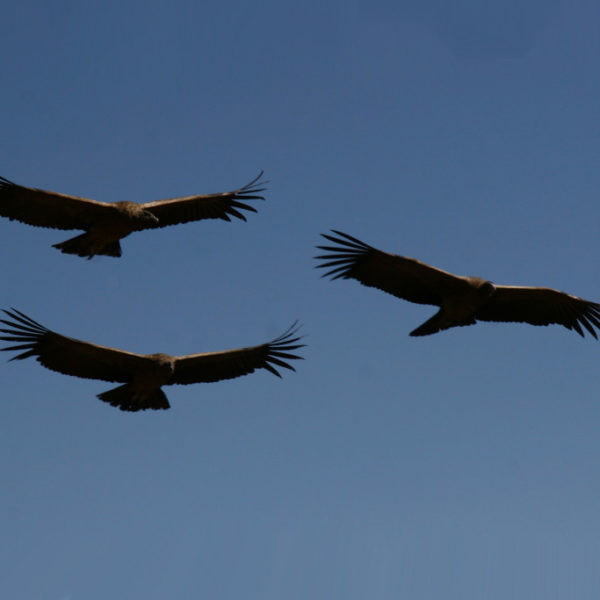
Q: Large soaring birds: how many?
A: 3